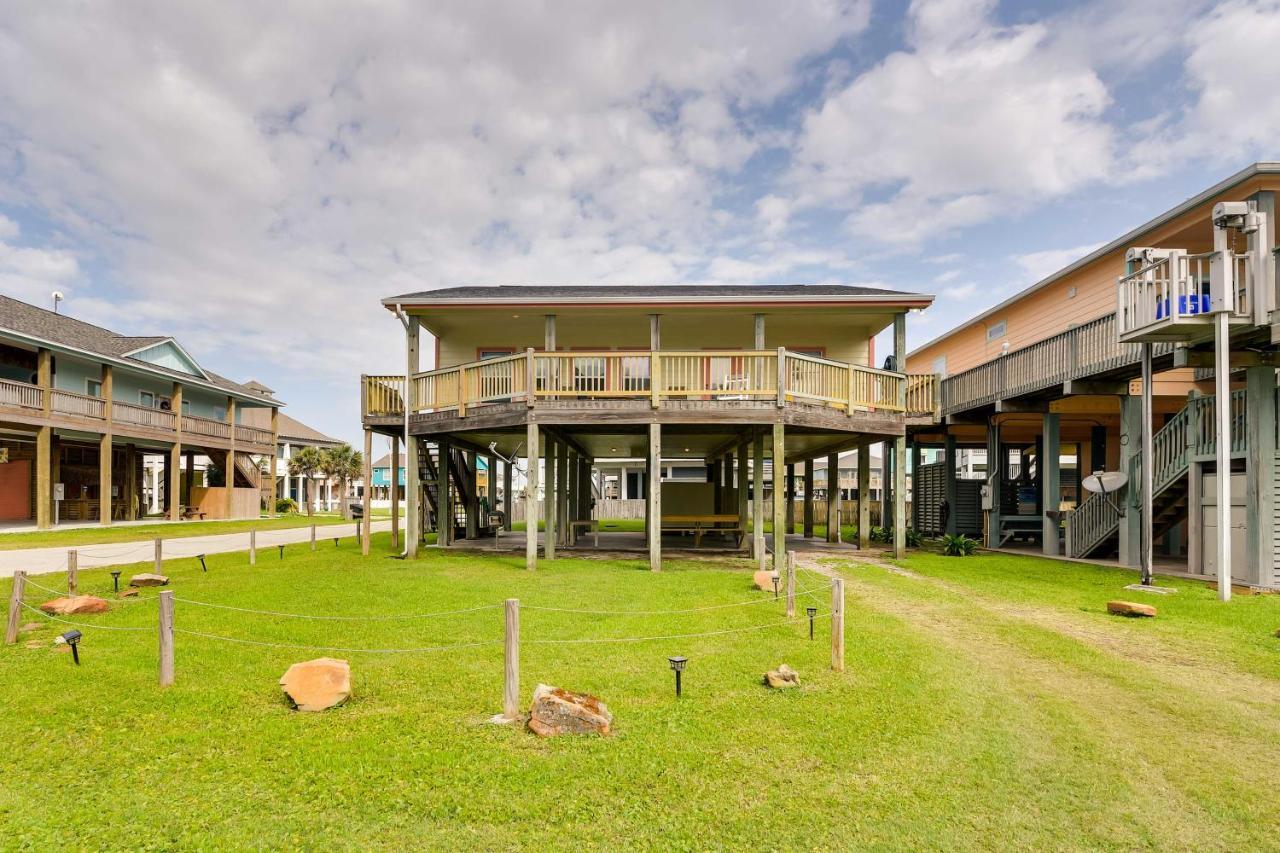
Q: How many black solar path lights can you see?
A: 8